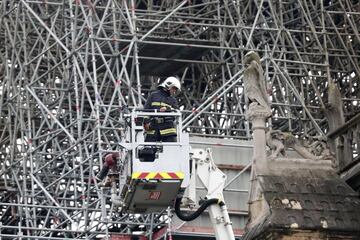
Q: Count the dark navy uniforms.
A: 1